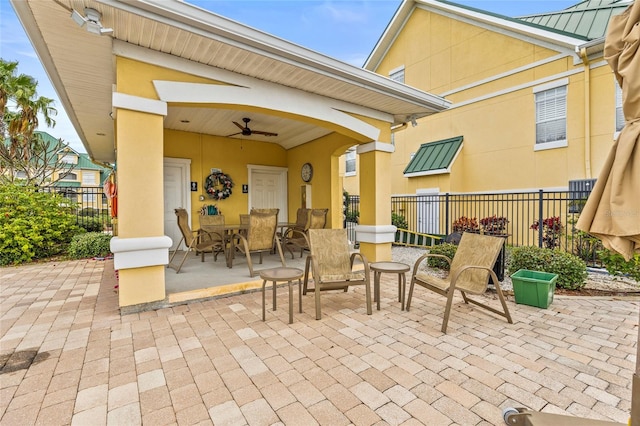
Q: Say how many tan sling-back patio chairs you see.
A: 8